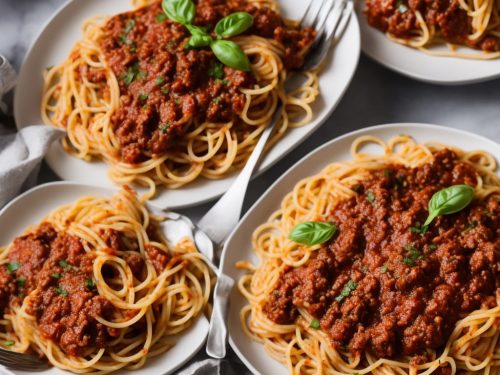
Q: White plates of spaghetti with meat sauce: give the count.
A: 4